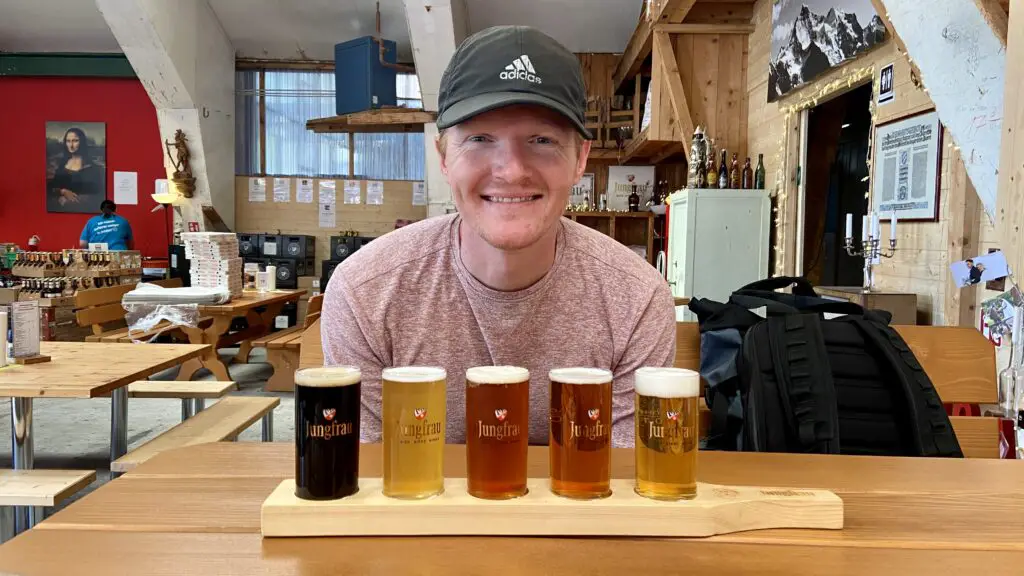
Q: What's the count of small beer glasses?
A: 5